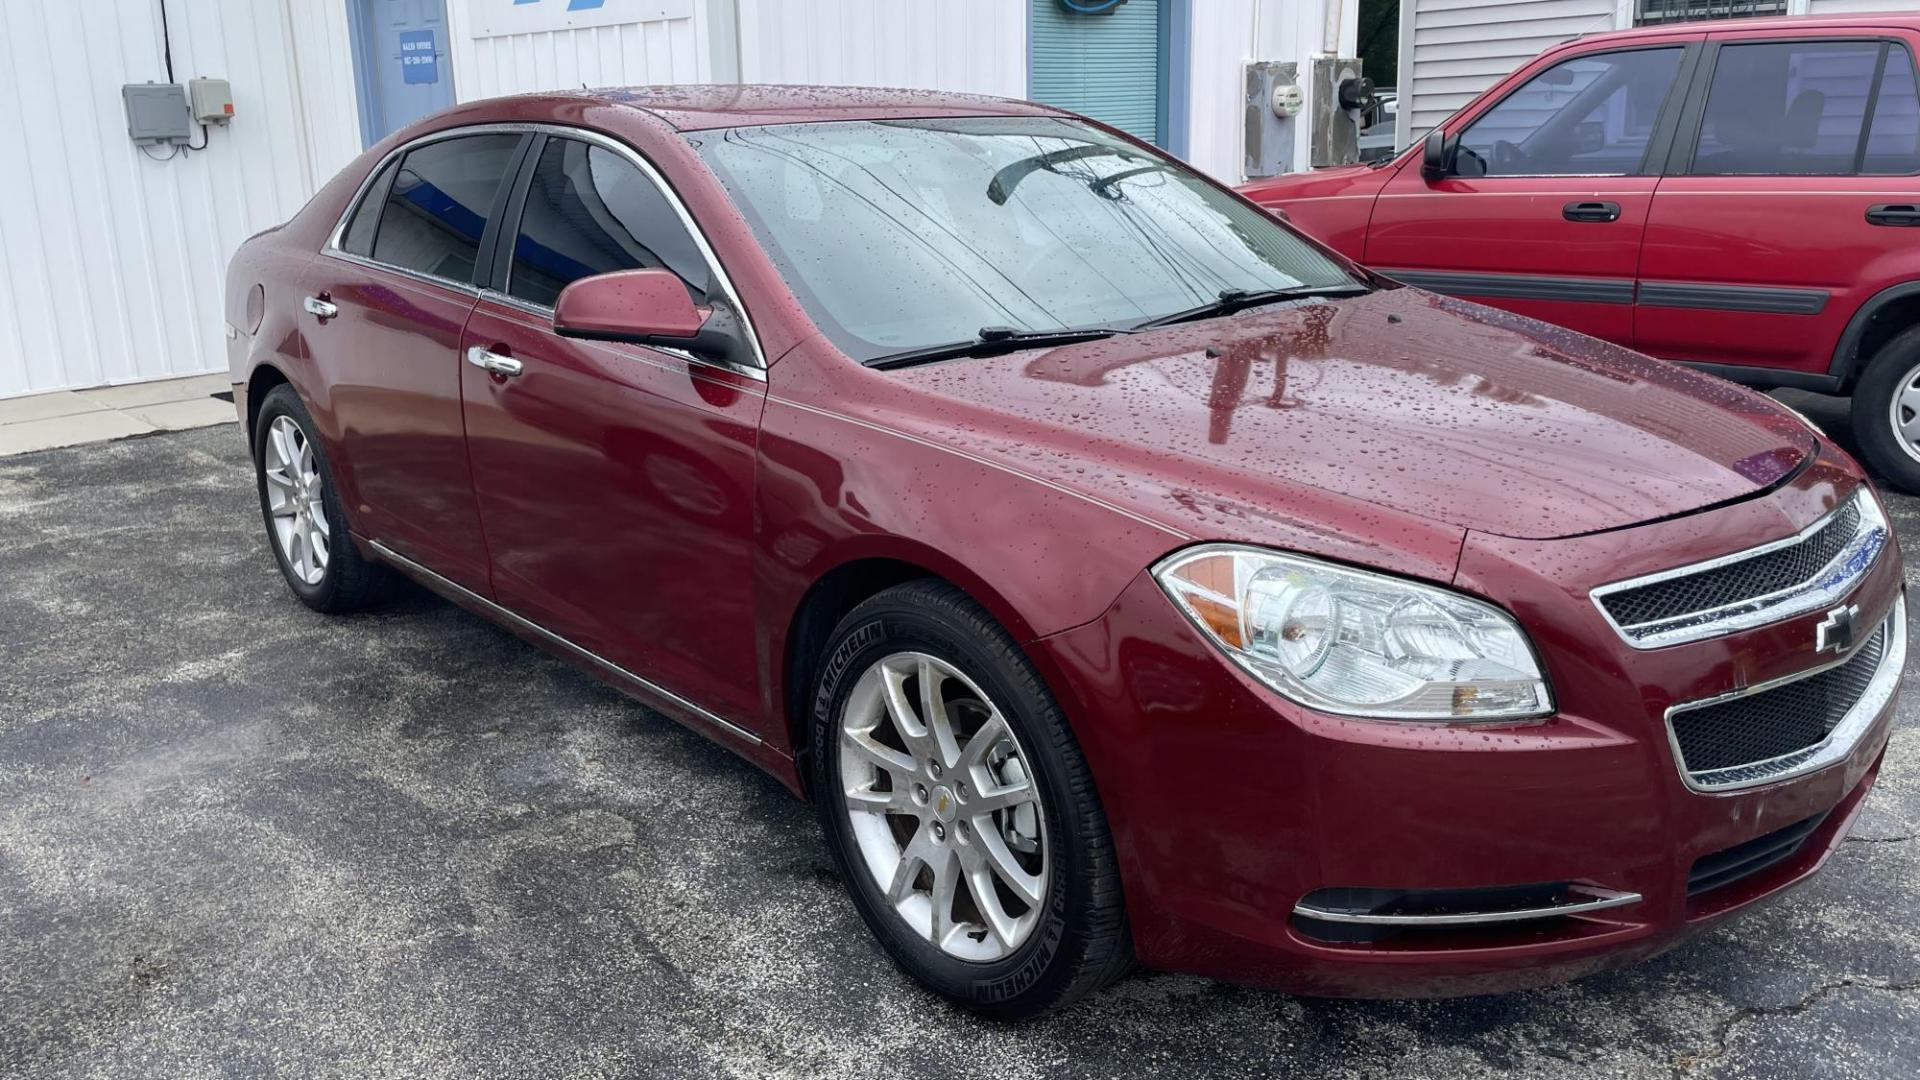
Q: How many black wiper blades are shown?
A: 2